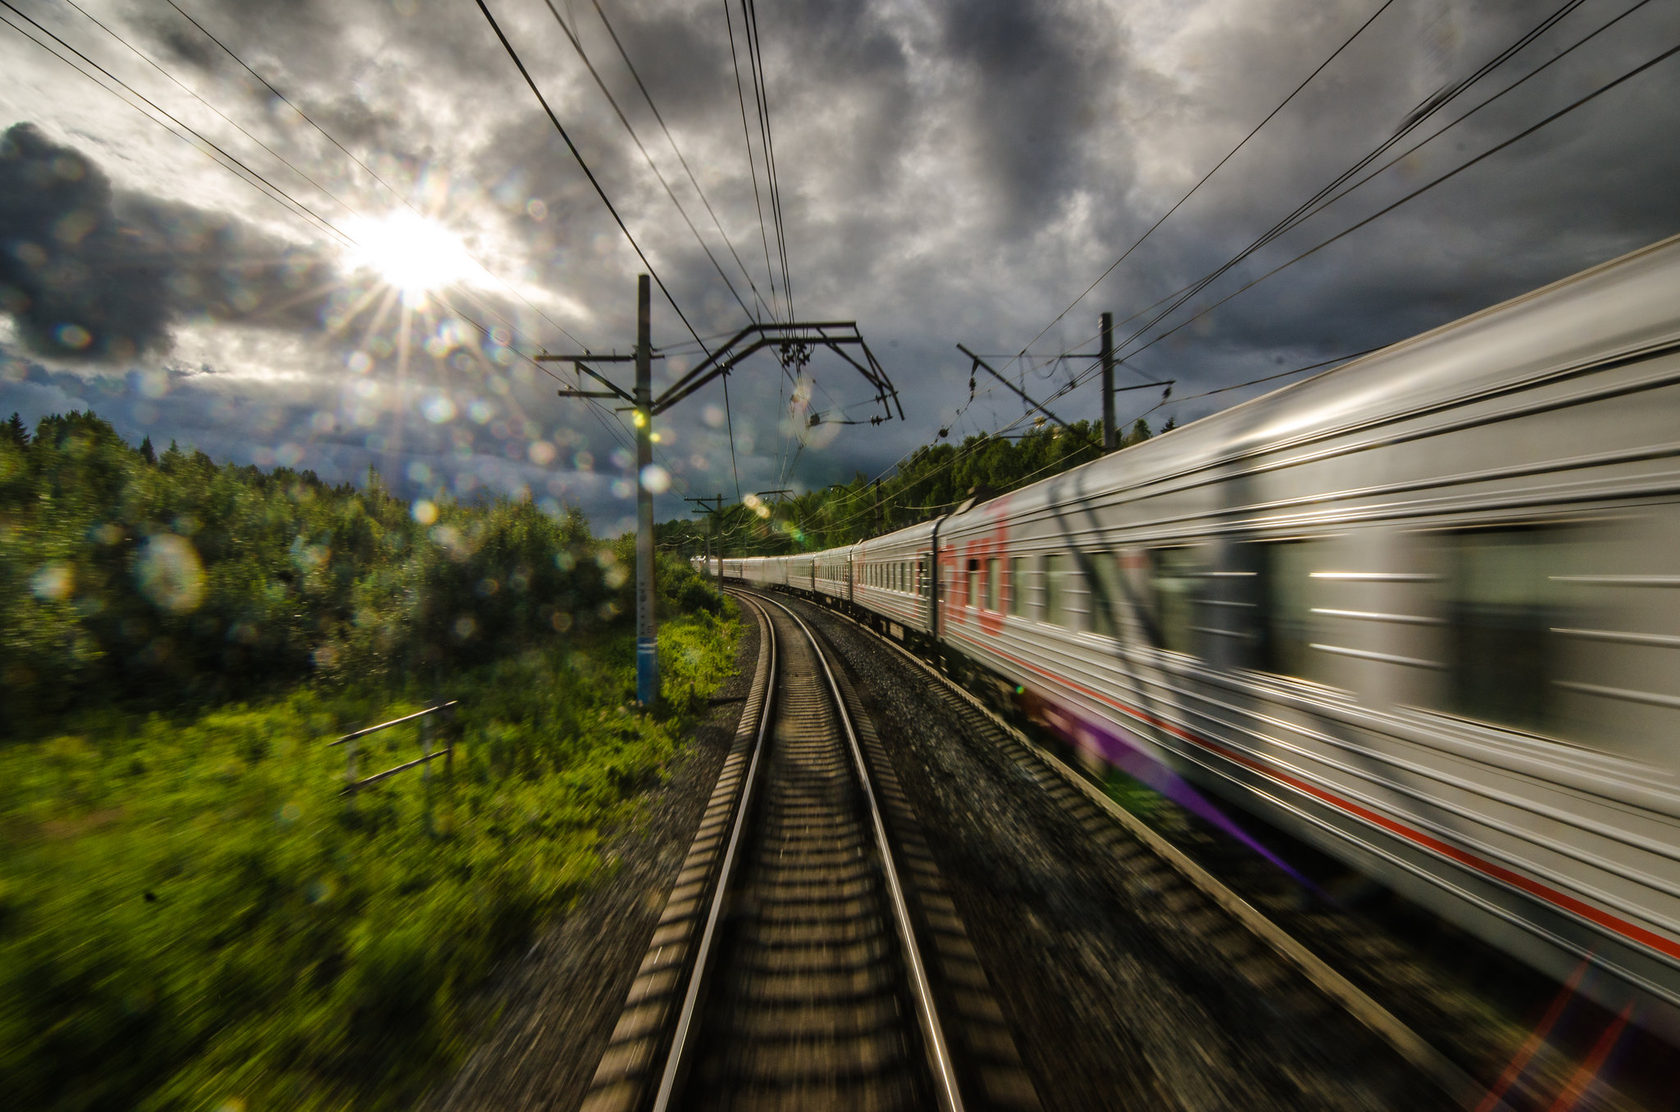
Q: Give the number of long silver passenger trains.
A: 1